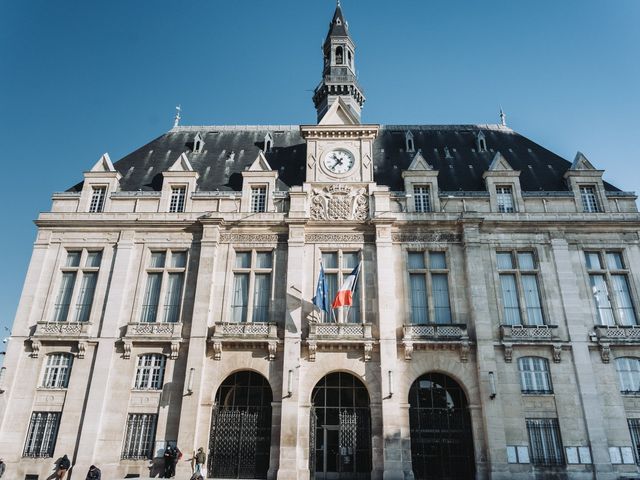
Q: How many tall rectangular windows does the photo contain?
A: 7